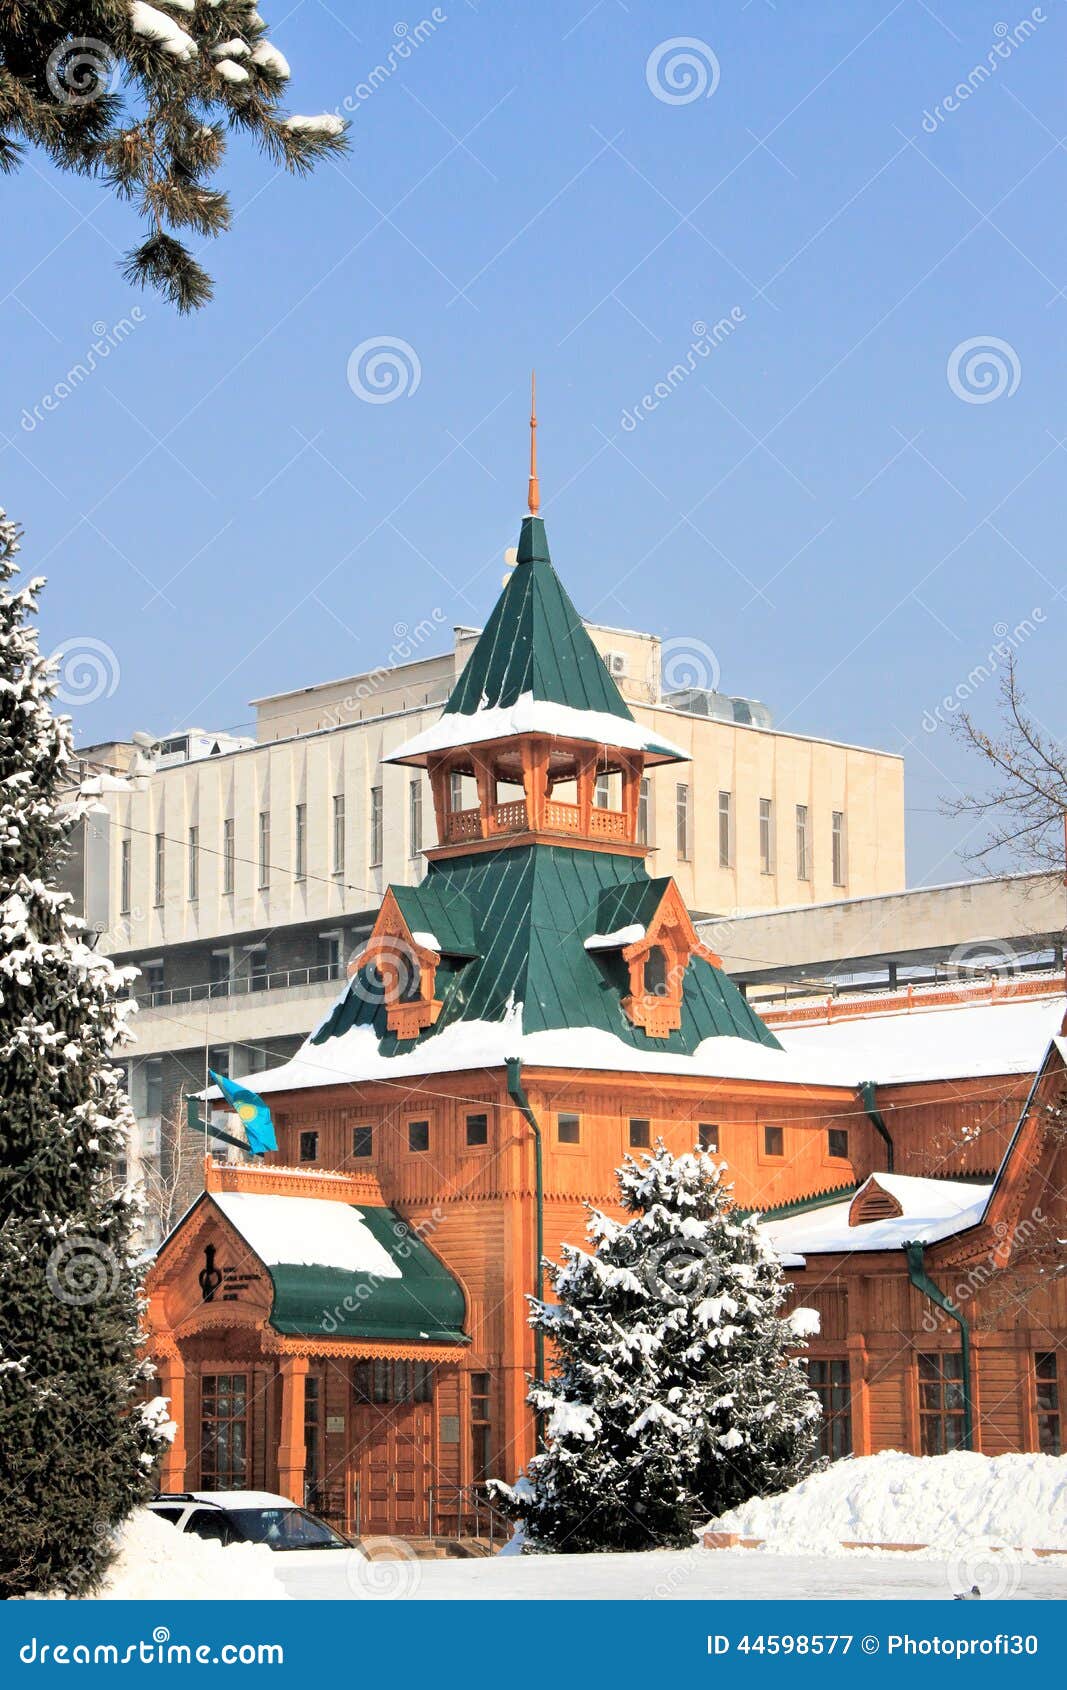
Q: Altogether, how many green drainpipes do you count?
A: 4